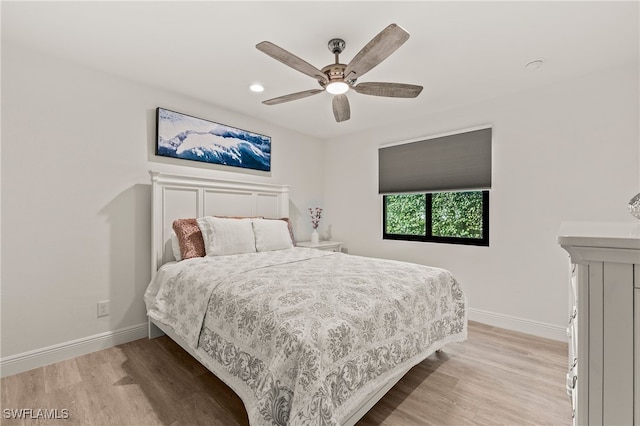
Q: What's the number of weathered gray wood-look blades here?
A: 5